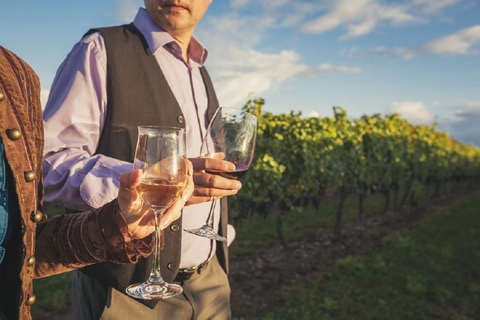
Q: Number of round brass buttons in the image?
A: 6